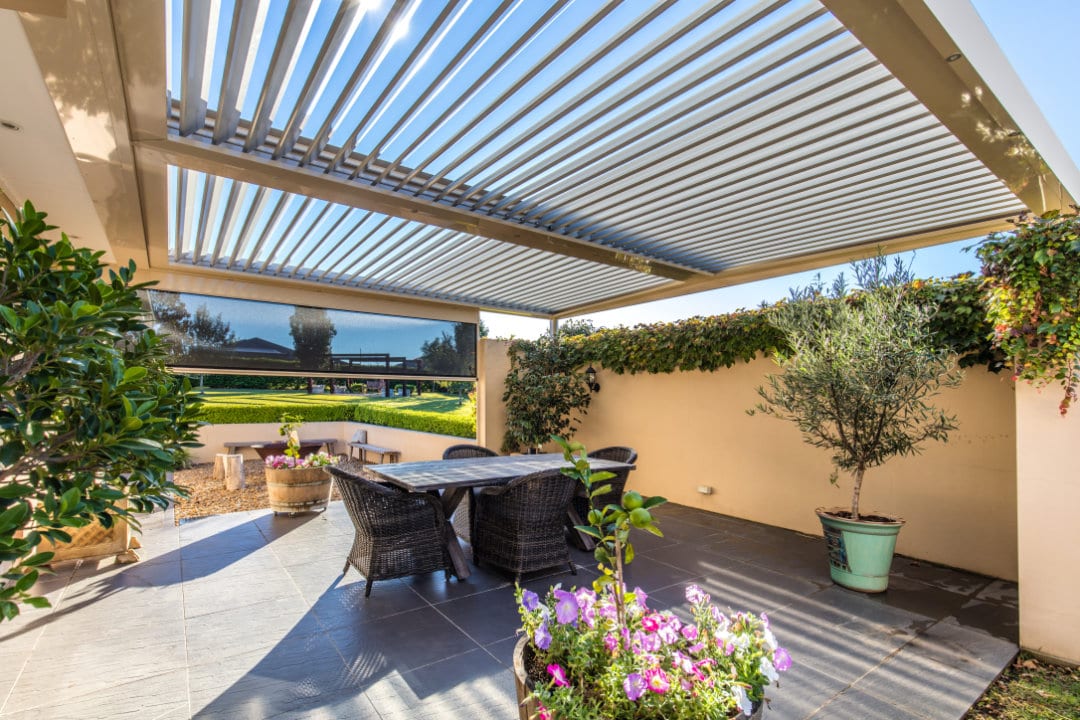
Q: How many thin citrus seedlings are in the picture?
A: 2